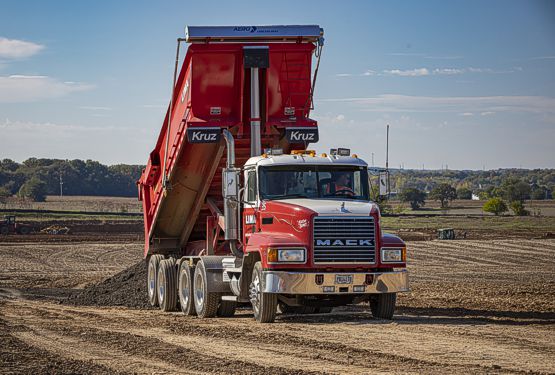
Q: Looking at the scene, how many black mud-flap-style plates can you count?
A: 2